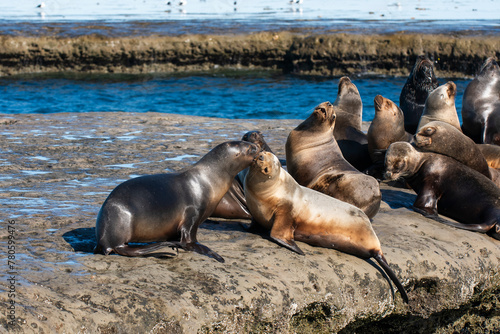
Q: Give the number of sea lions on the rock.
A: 11